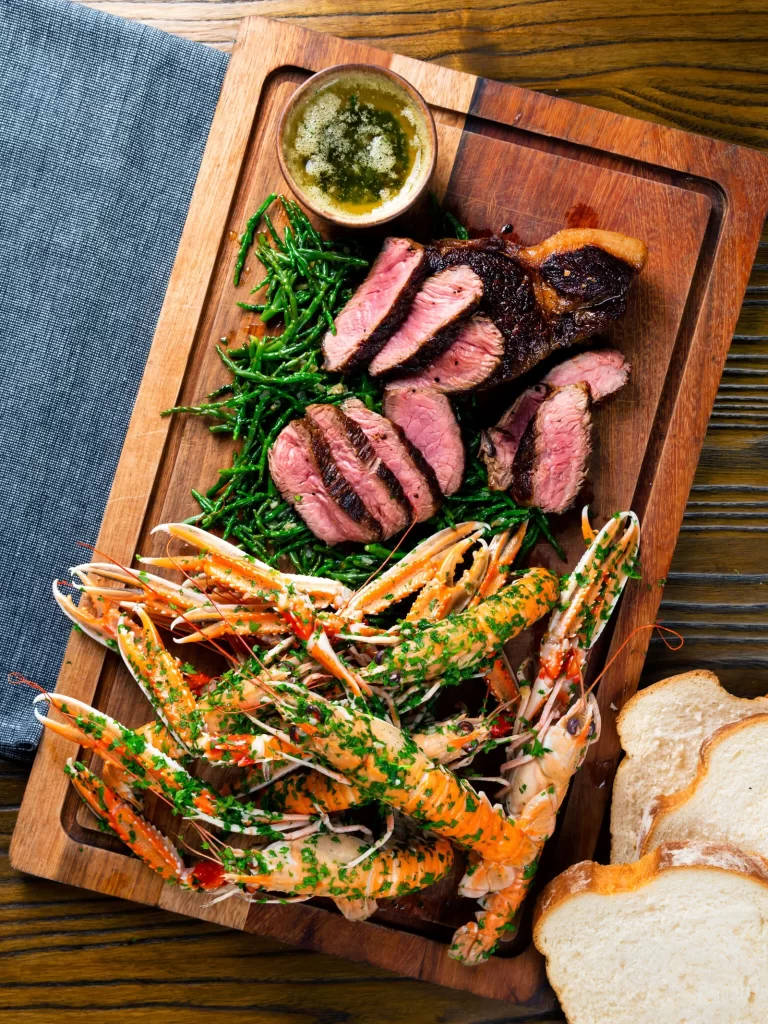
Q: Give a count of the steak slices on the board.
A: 10